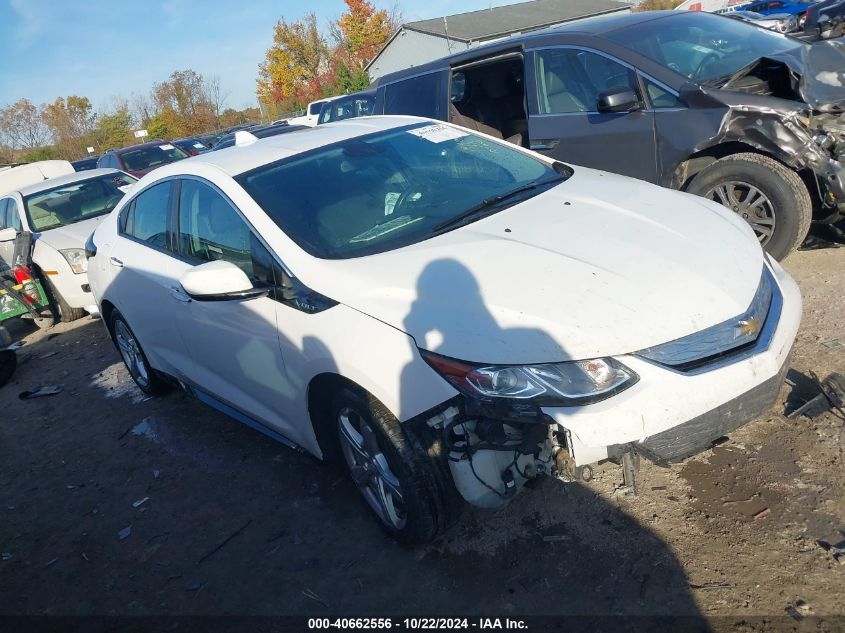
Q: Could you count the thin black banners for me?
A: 1